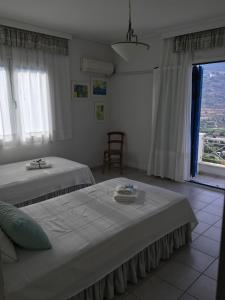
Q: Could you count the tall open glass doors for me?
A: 1